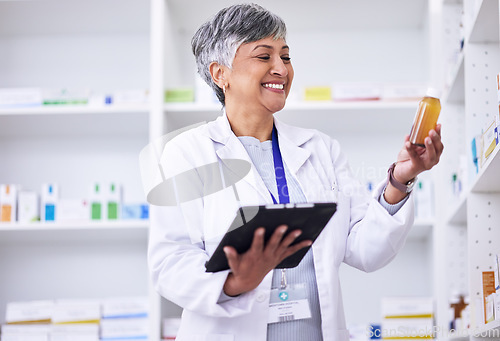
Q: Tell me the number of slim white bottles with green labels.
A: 2